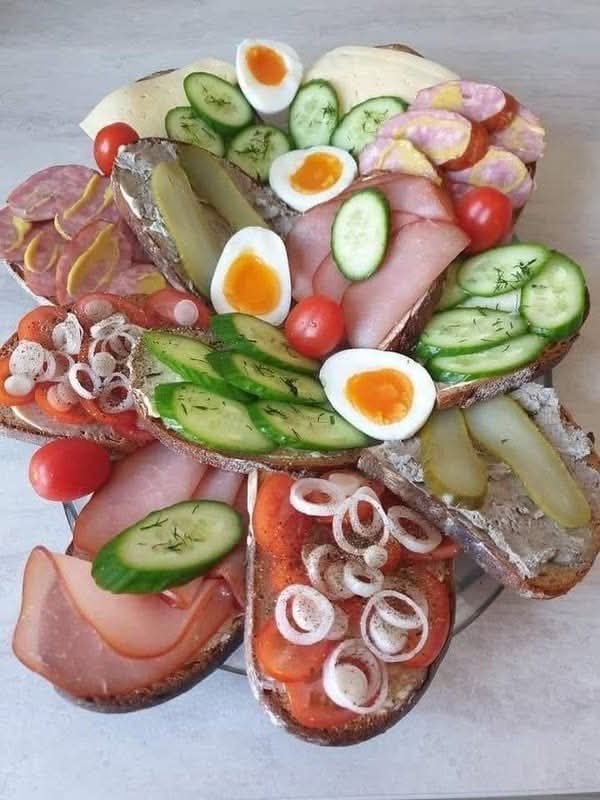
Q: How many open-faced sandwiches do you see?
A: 12